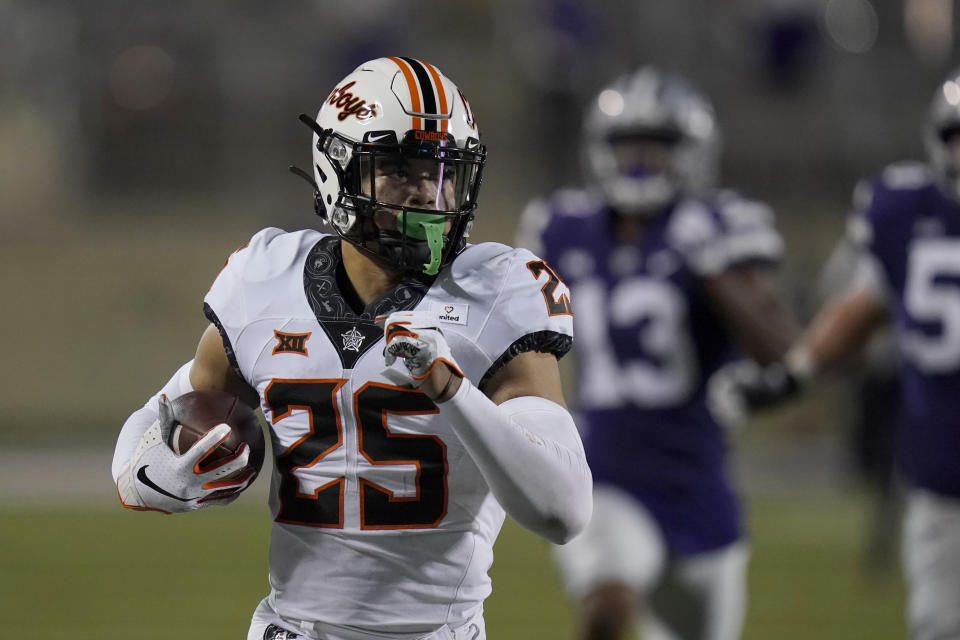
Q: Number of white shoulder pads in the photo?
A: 2